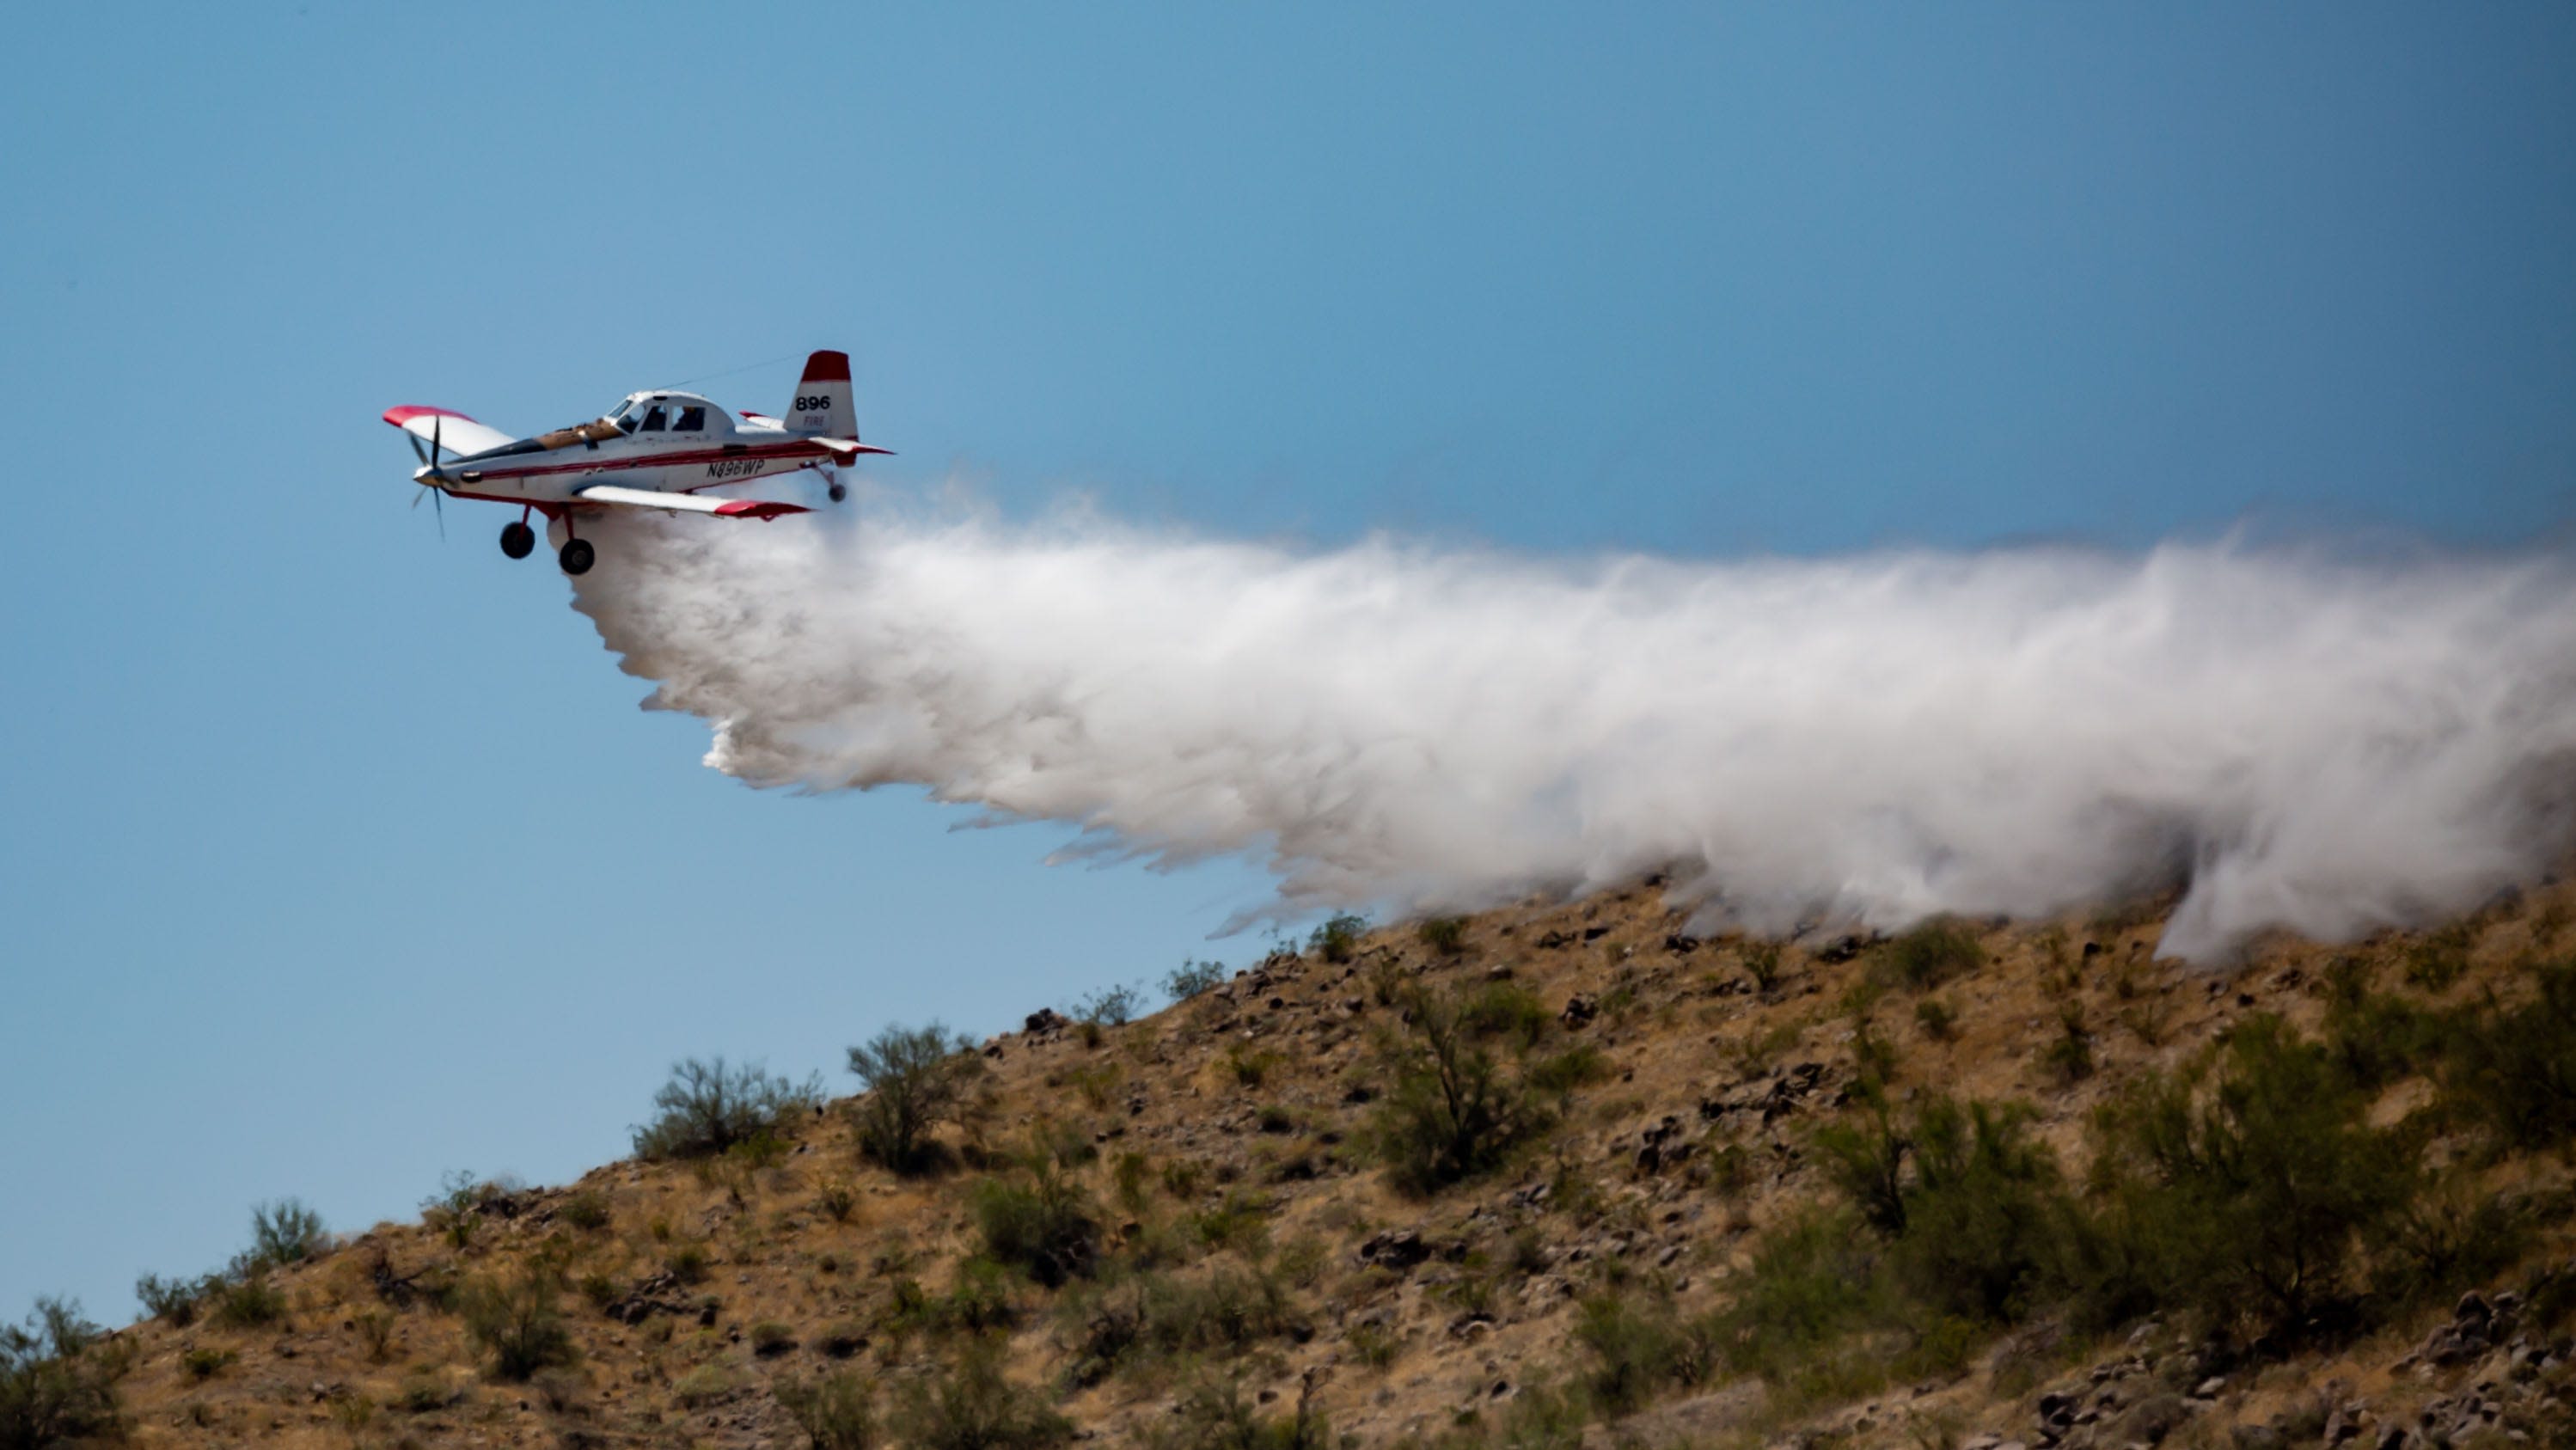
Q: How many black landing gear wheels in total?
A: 3